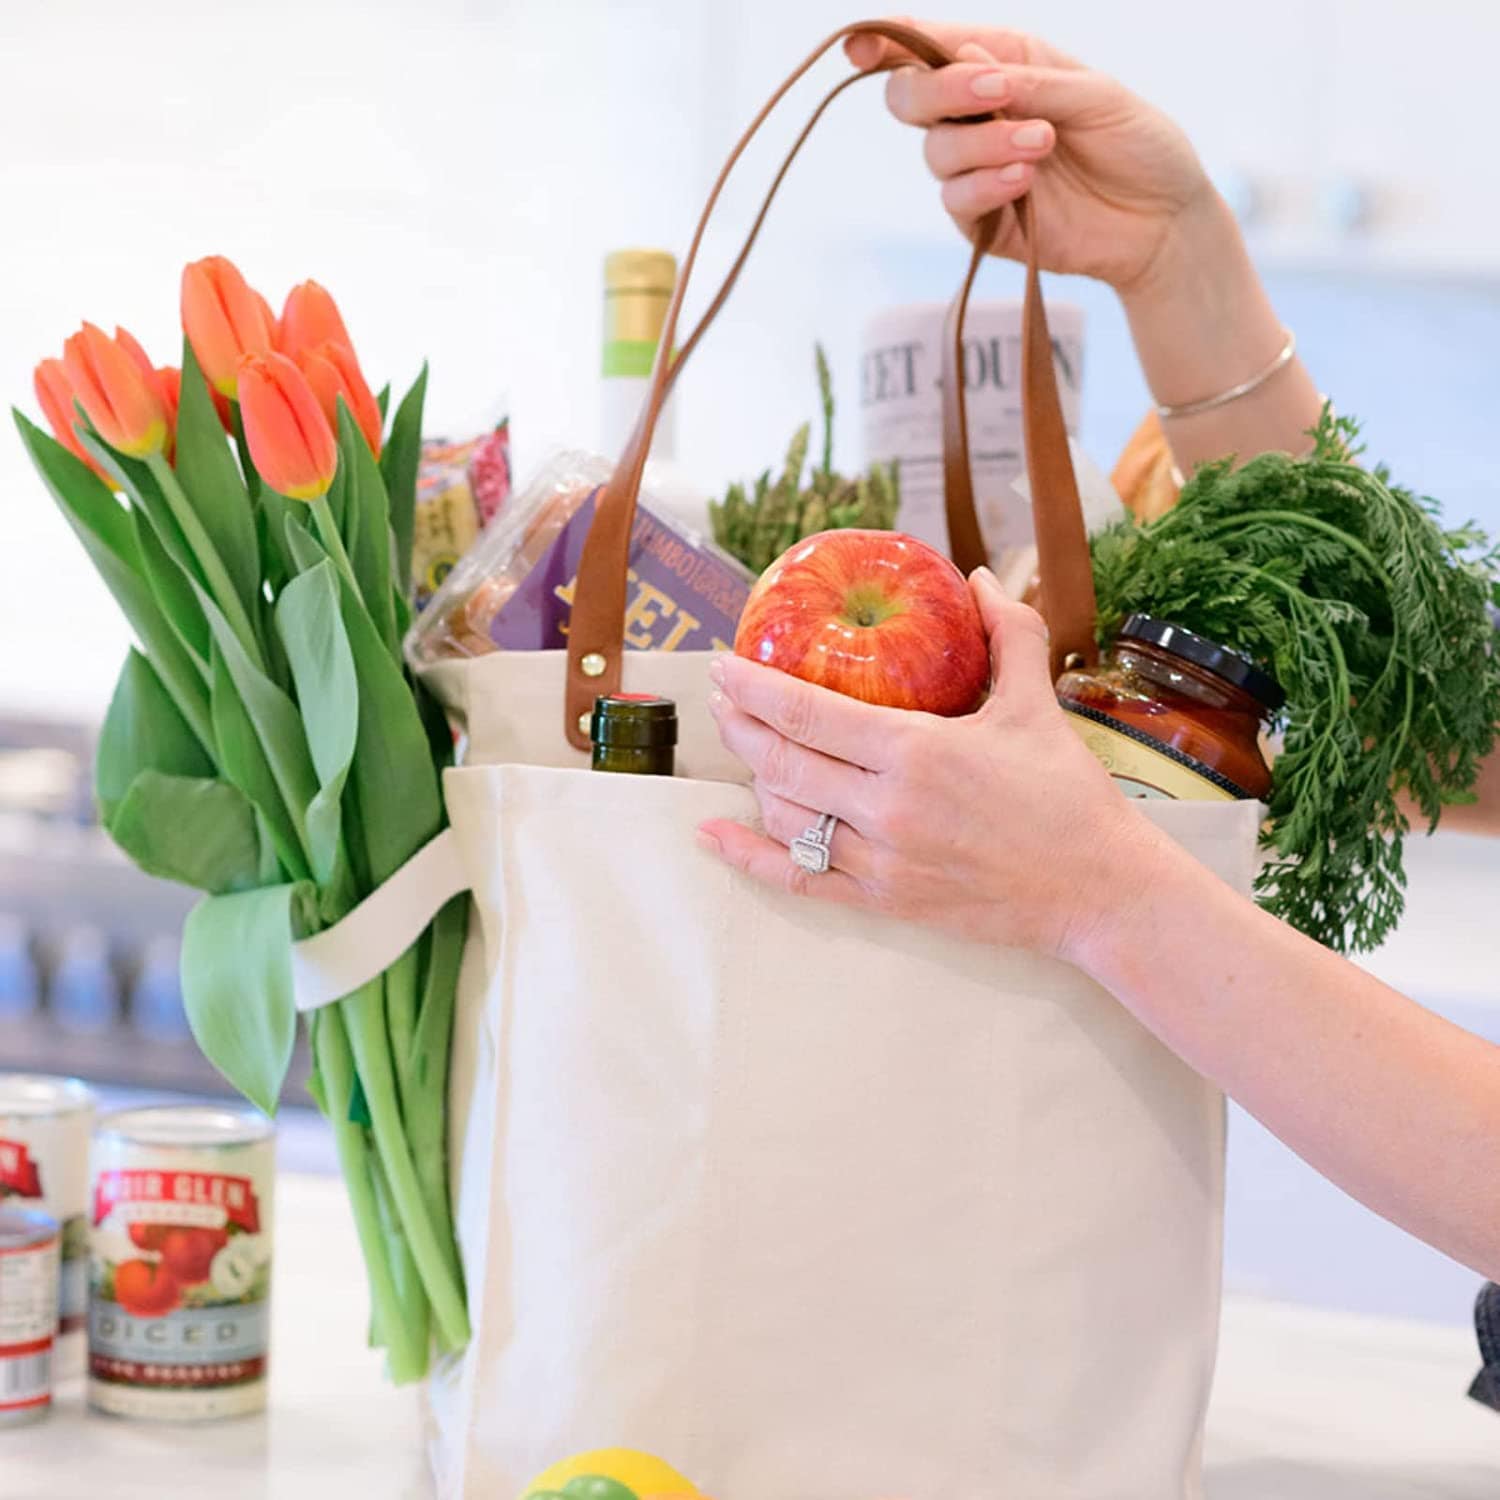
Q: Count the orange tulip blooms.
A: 7